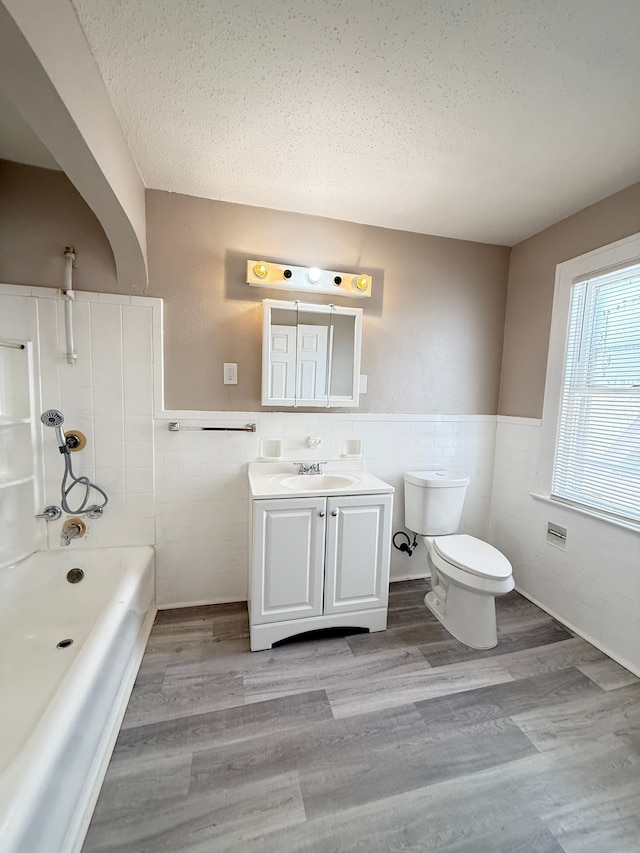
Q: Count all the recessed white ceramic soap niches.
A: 2